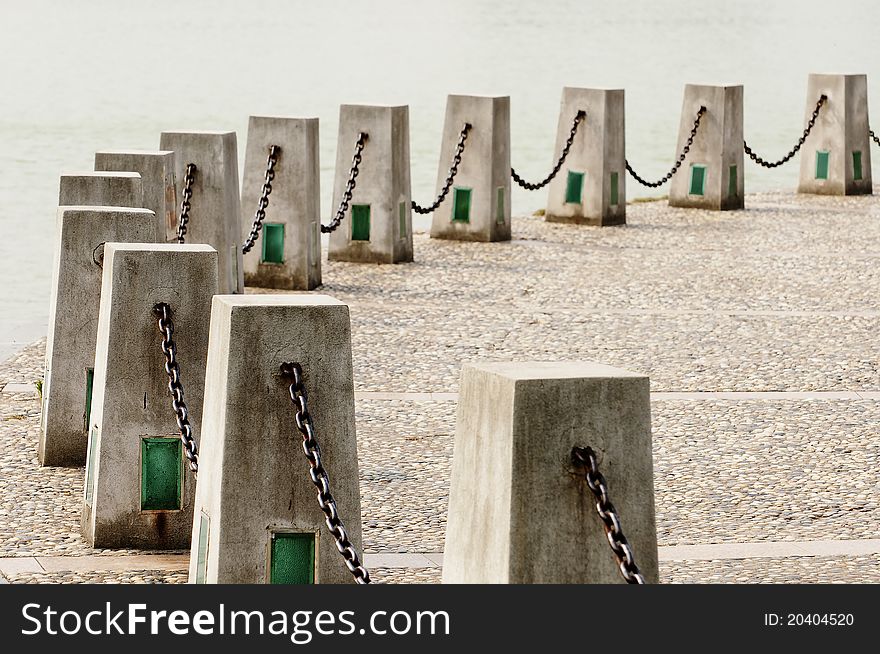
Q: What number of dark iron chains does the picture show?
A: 11